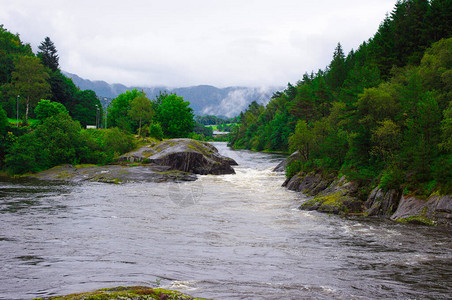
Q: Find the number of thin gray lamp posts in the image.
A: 4